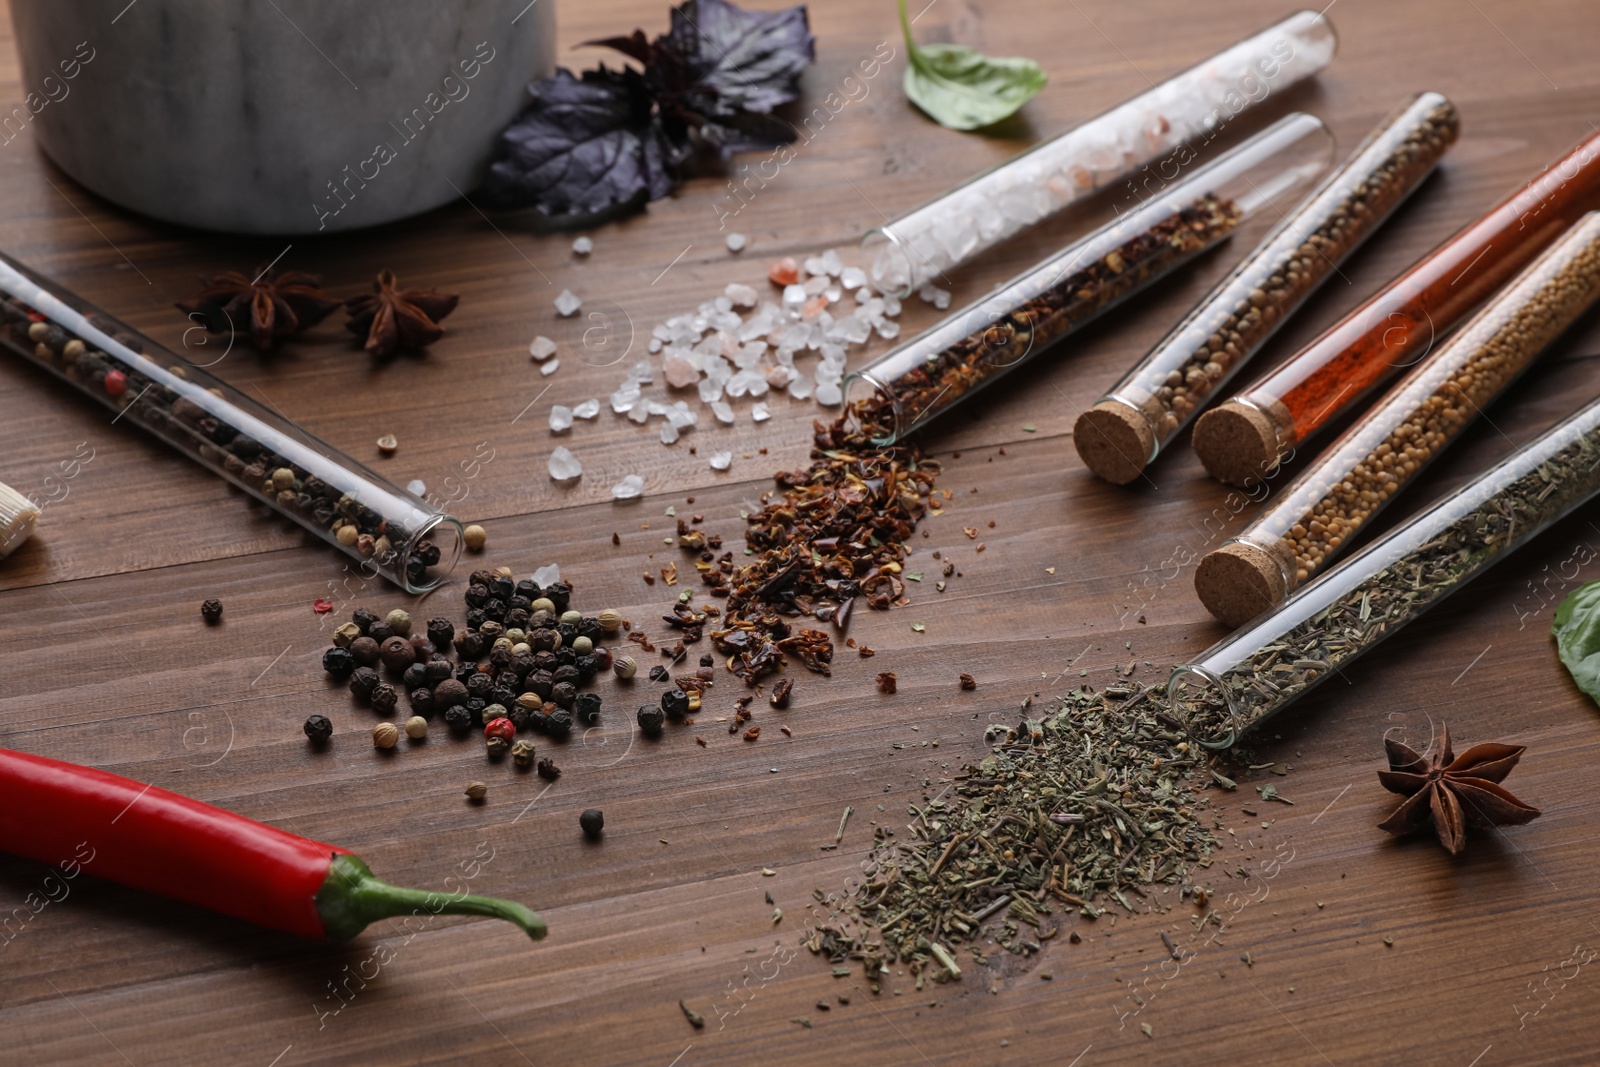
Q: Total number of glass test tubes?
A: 7